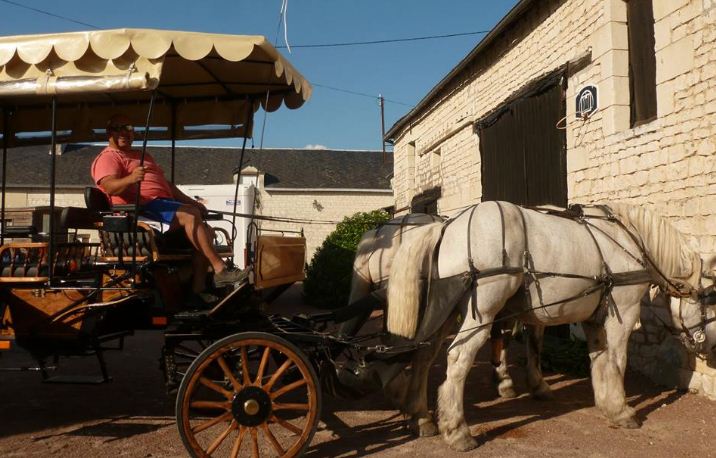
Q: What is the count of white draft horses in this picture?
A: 2